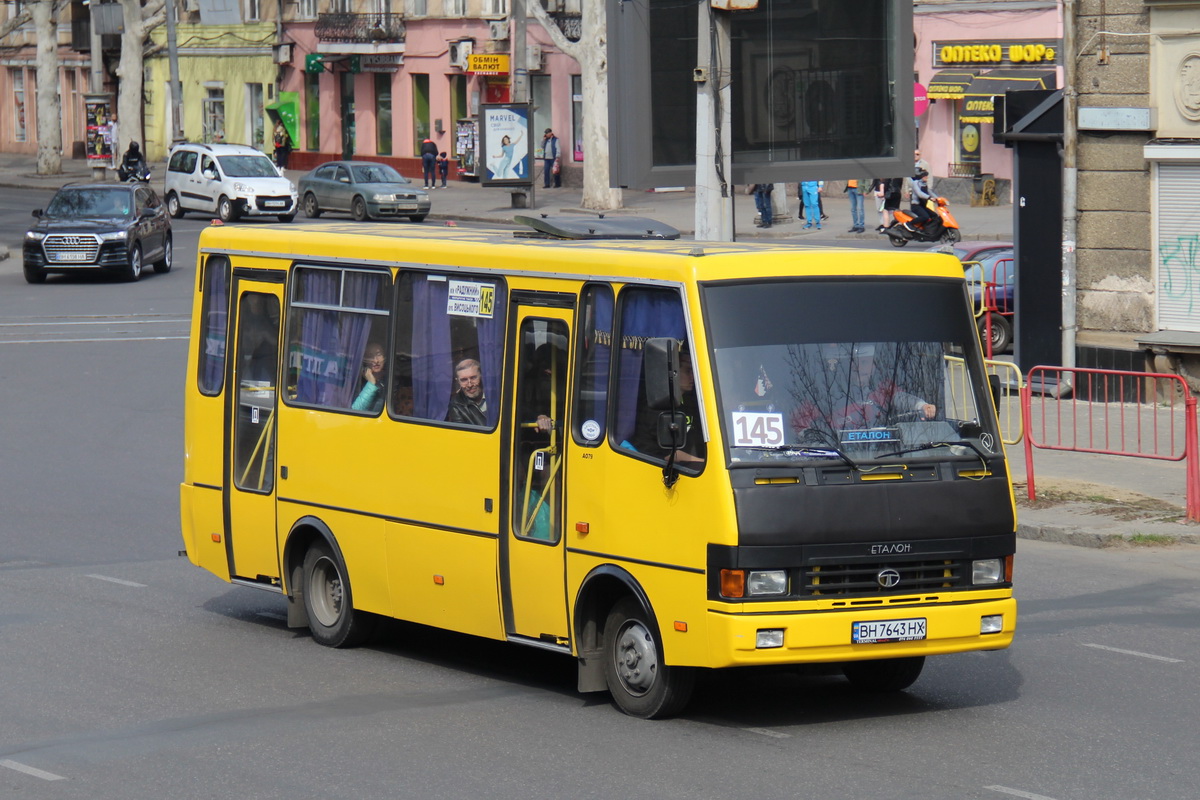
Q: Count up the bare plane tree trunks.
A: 3